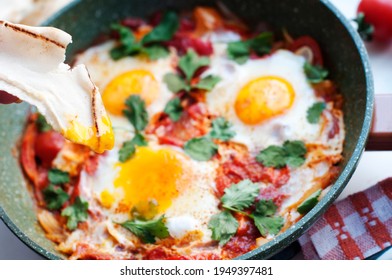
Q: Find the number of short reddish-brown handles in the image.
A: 1